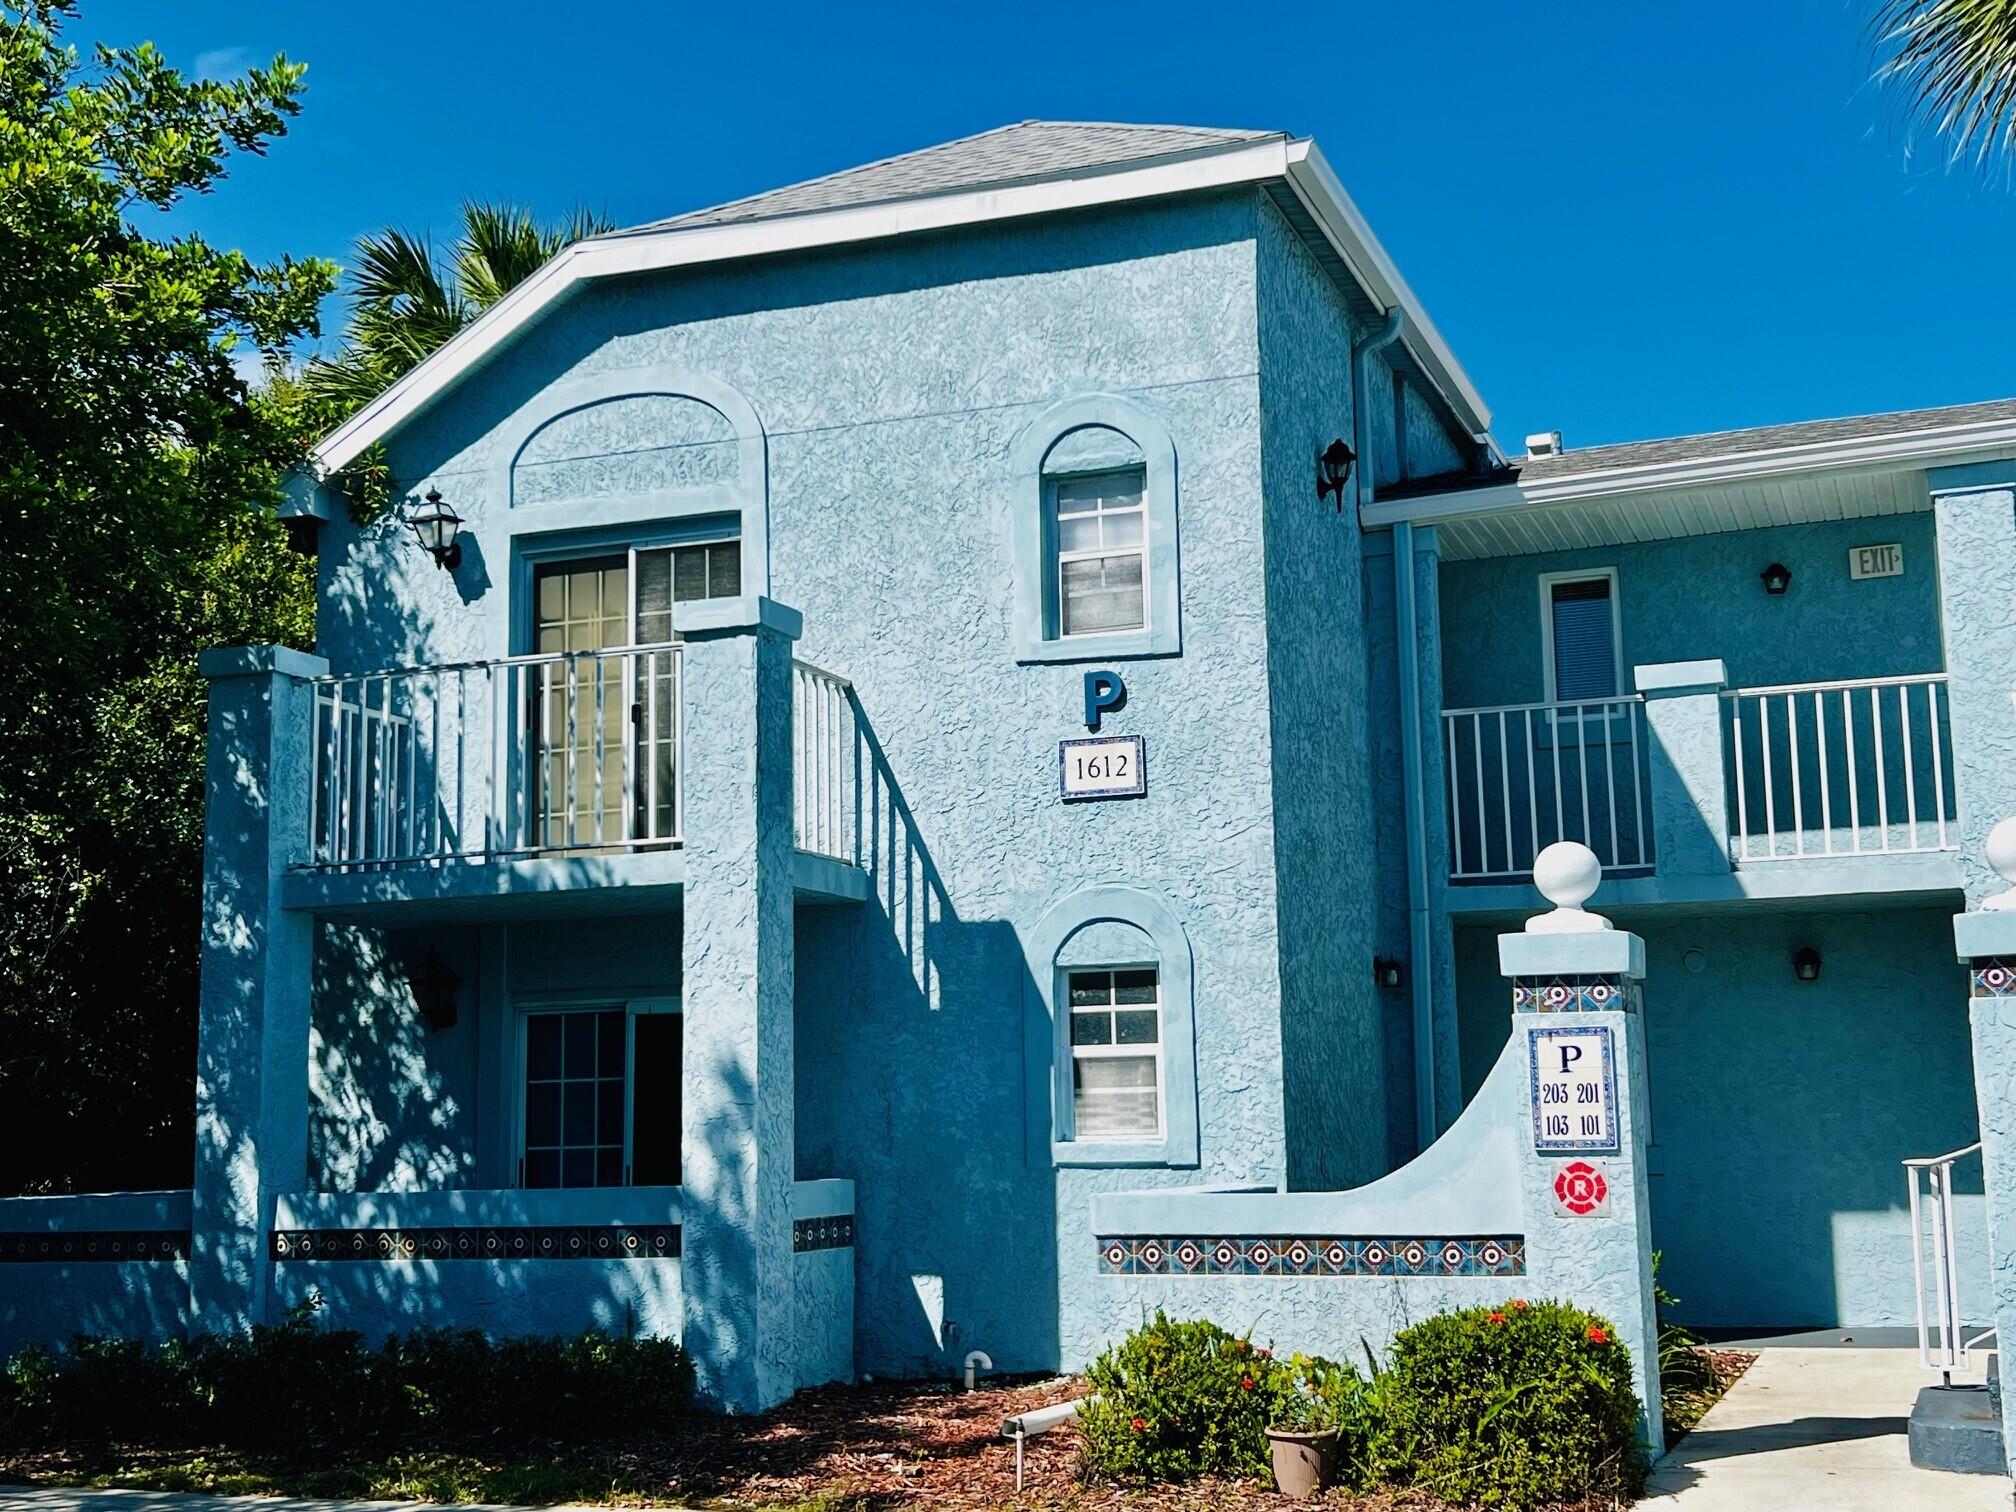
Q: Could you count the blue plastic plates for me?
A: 0